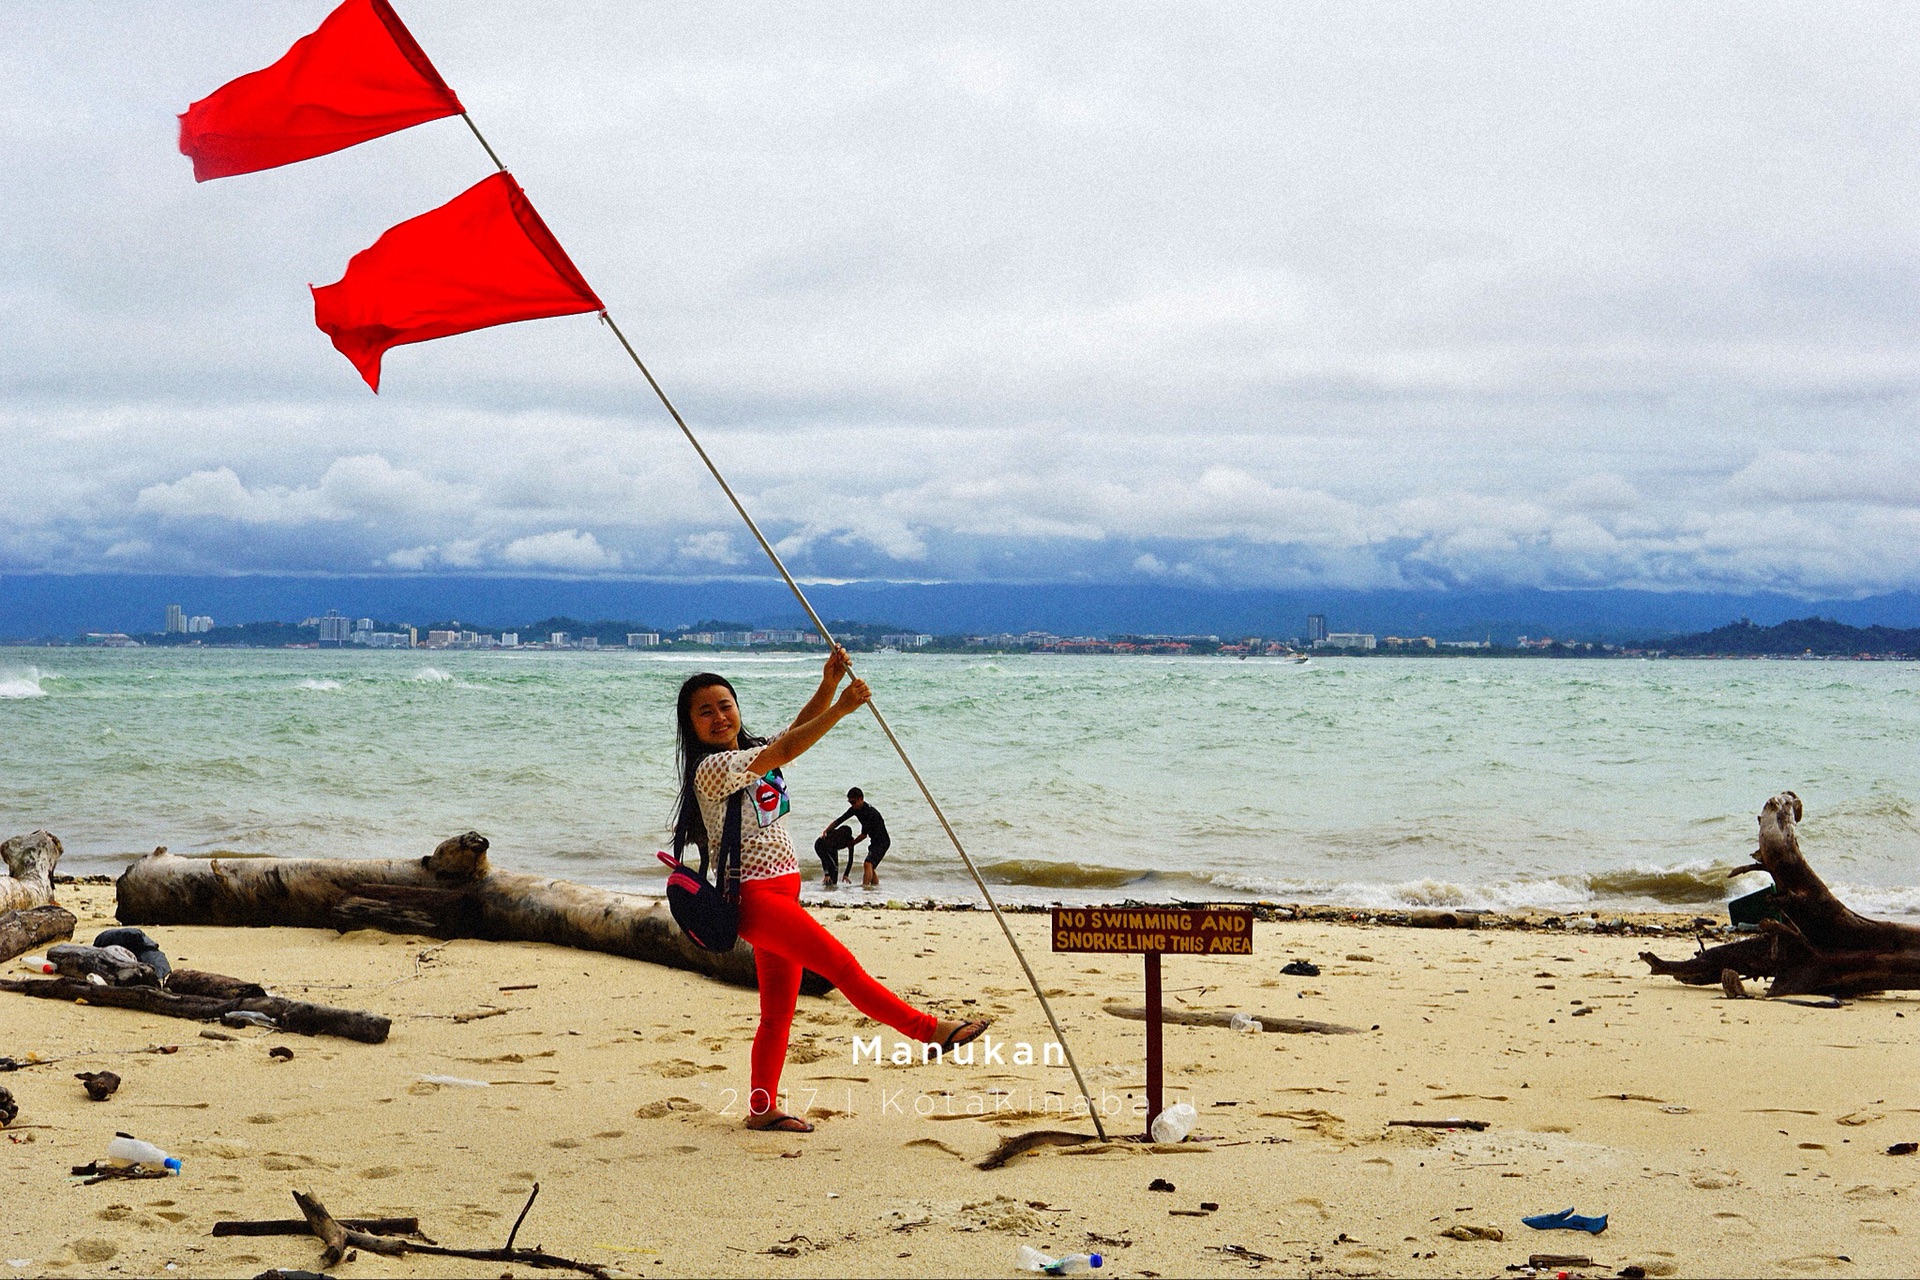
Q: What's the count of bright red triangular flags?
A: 2